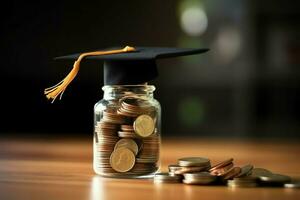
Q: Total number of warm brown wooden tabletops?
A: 1